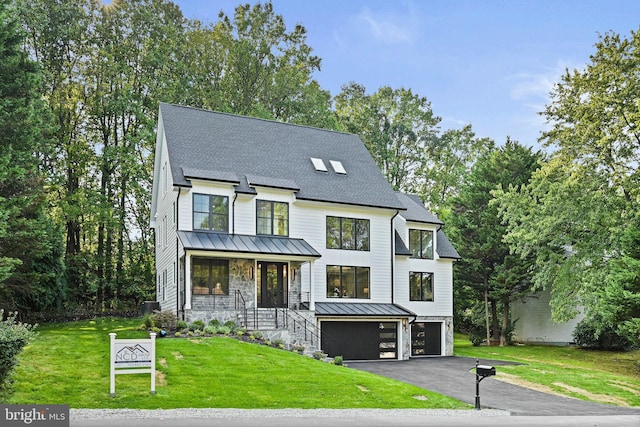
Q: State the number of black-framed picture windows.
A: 7